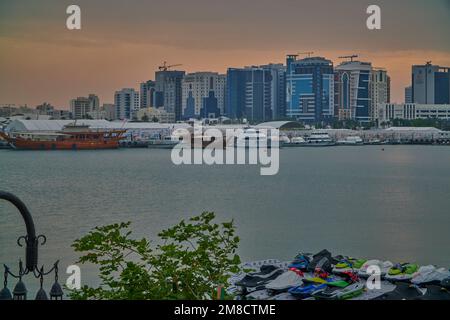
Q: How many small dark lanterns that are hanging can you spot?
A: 4